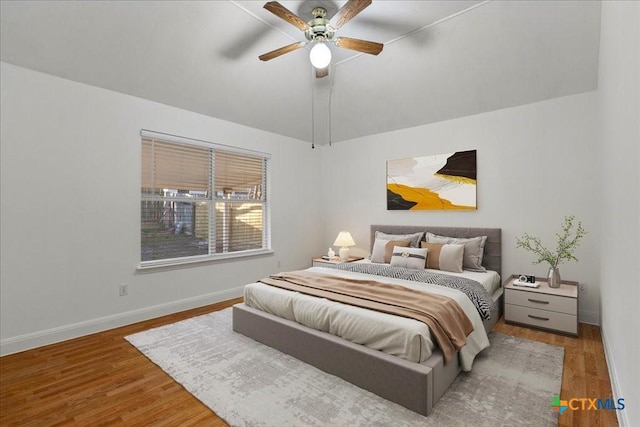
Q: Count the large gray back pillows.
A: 2